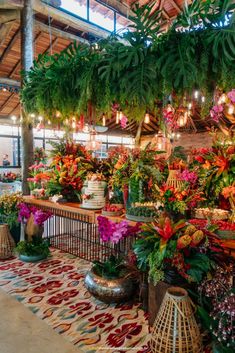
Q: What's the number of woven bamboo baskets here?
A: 3